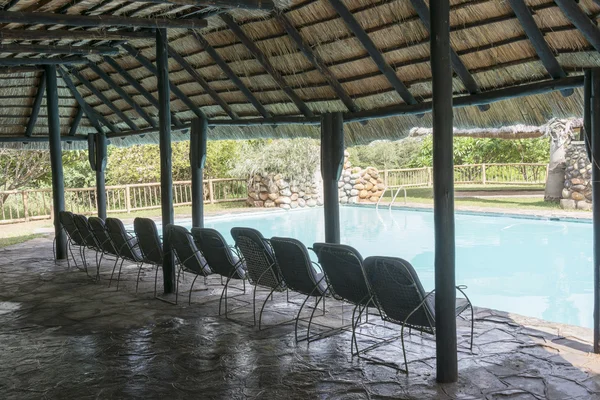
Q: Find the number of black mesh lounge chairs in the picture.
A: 11